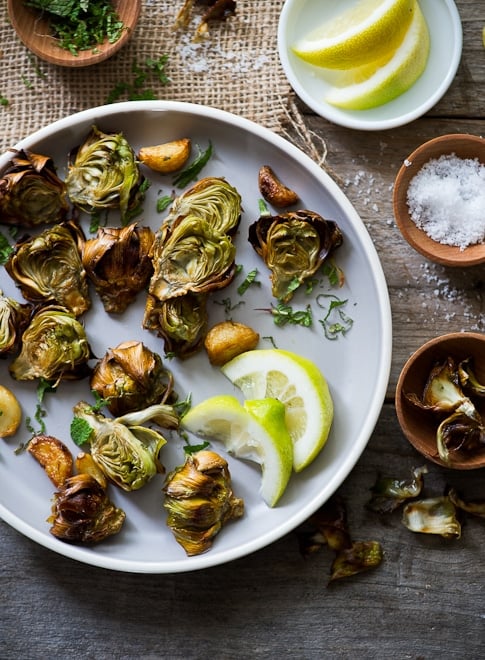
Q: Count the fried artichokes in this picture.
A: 14